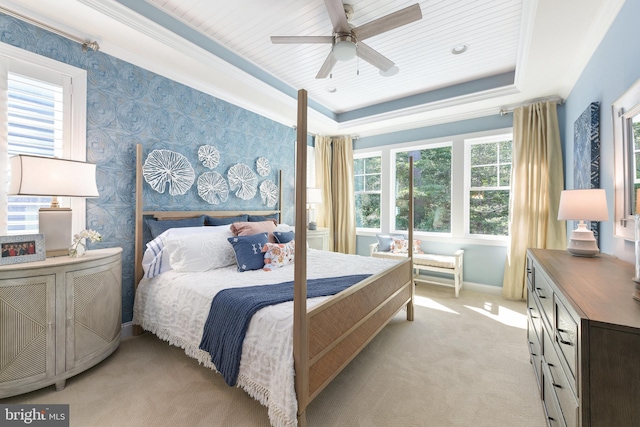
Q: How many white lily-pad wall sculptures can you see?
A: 6